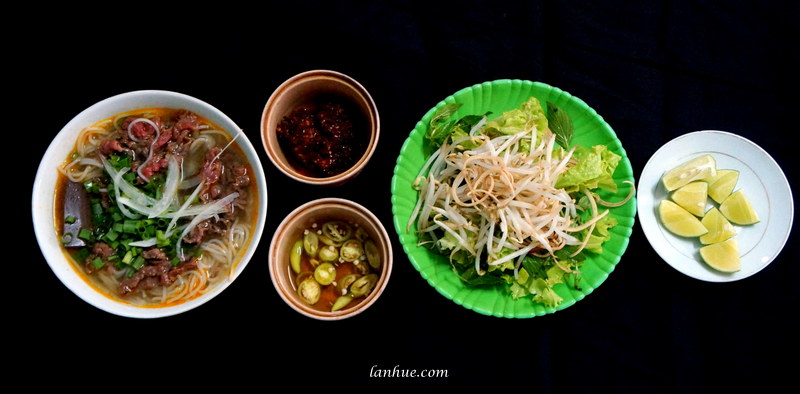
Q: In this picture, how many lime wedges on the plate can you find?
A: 7